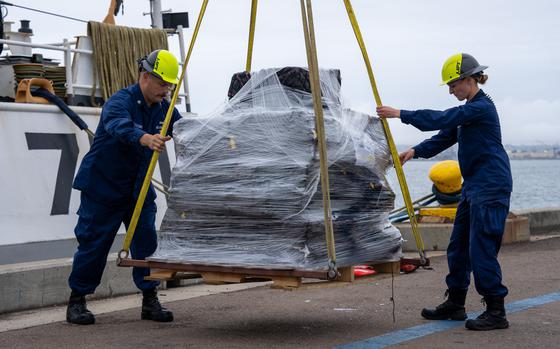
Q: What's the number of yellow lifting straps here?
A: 4